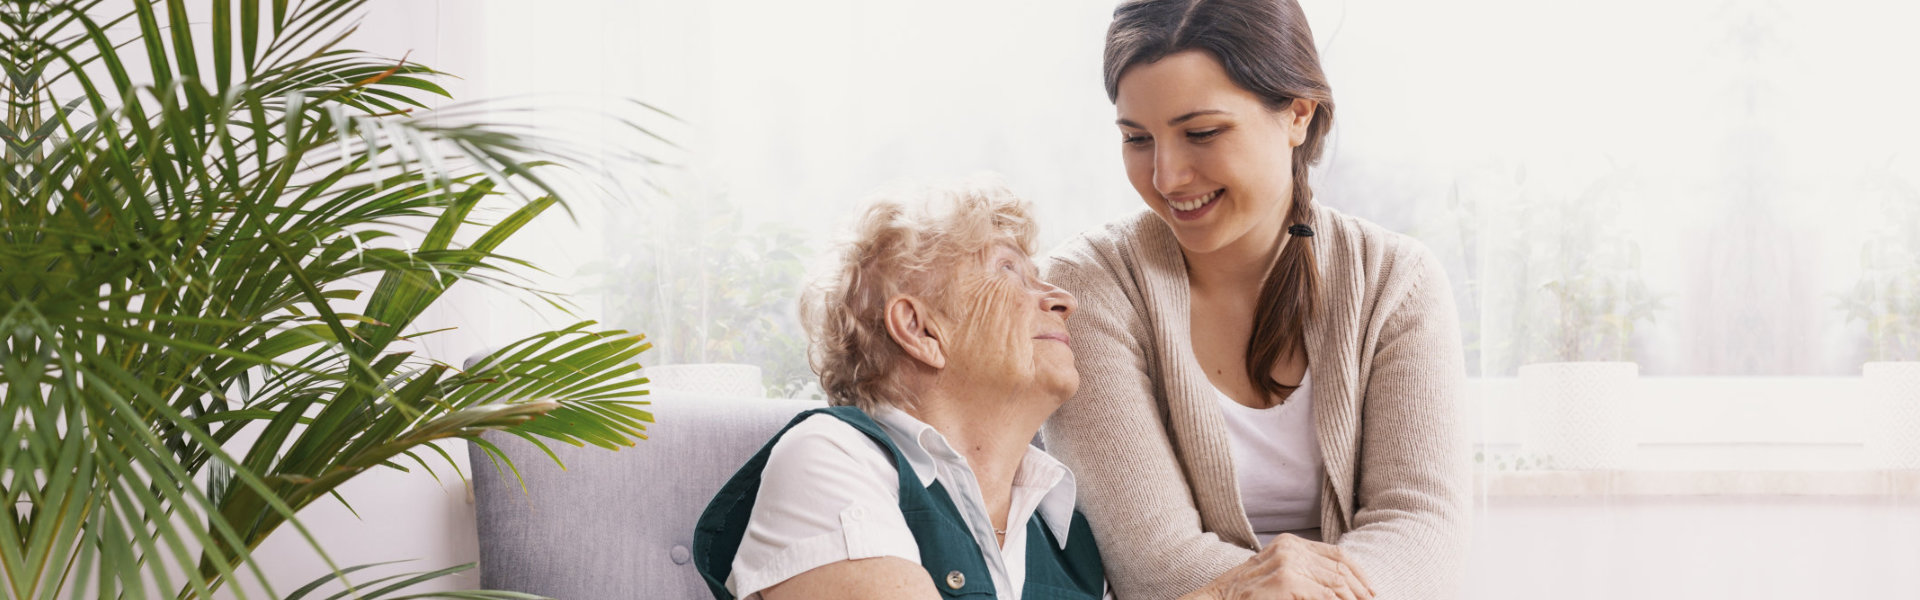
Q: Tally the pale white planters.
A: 3